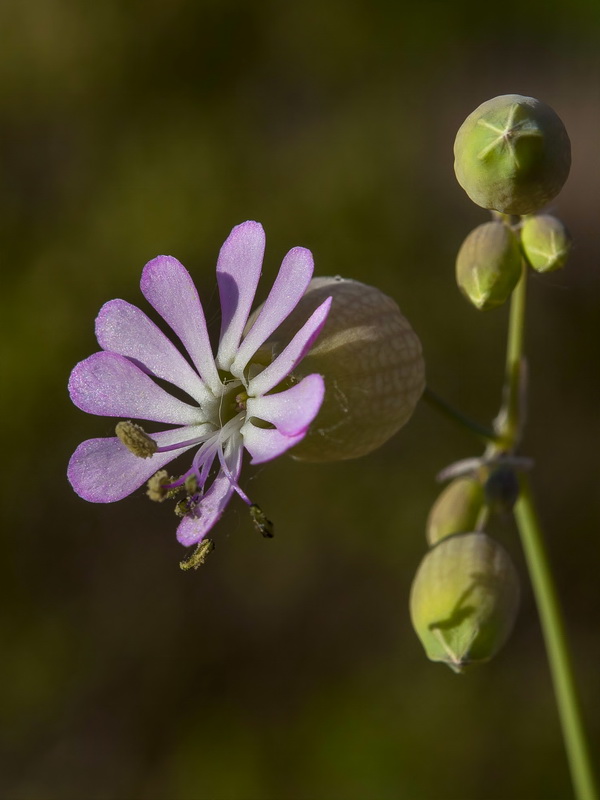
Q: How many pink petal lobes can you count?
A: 10